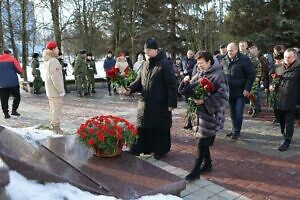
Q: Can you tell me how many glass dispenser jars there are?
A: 0